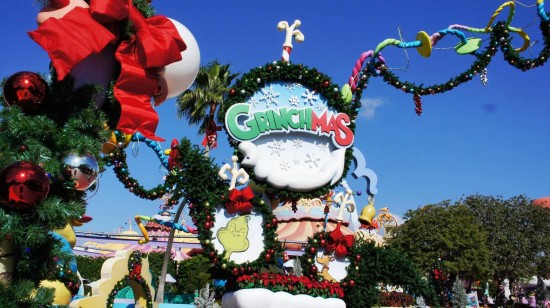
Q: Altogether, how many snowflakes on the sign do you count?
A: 13